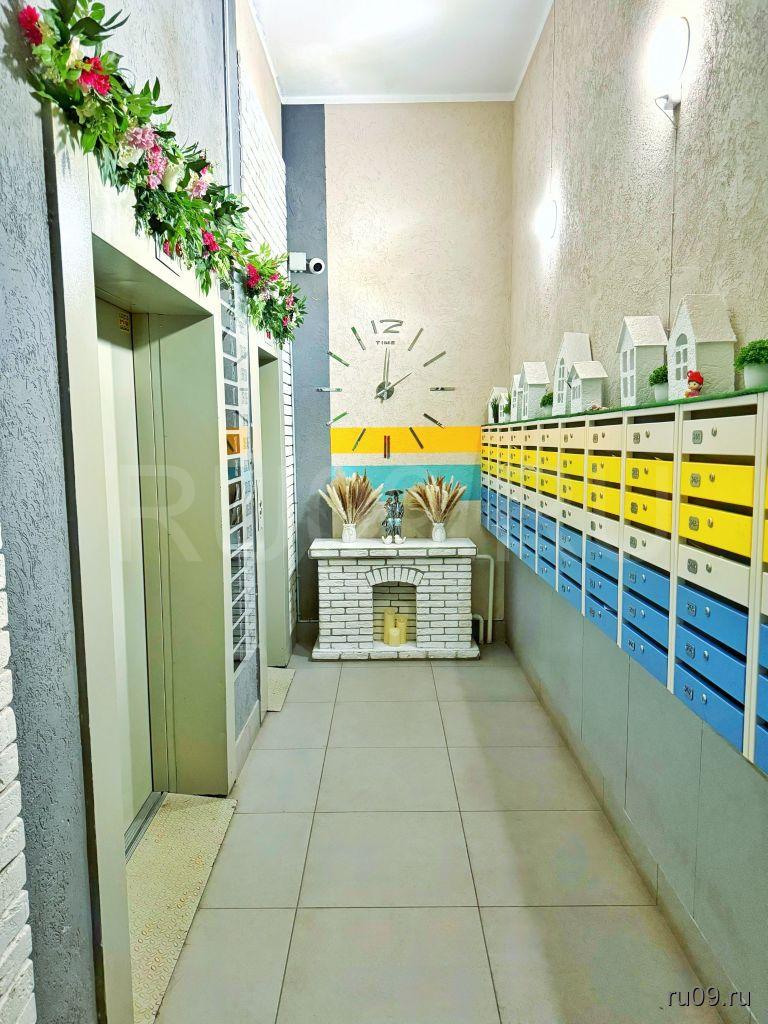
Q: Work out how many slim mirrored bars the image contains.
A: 12